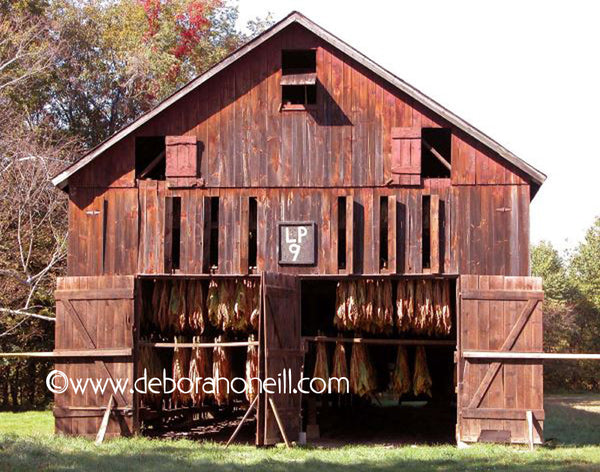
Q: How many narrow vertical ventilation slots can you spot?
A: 6